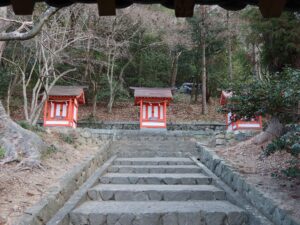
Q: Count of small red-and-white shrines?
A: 3